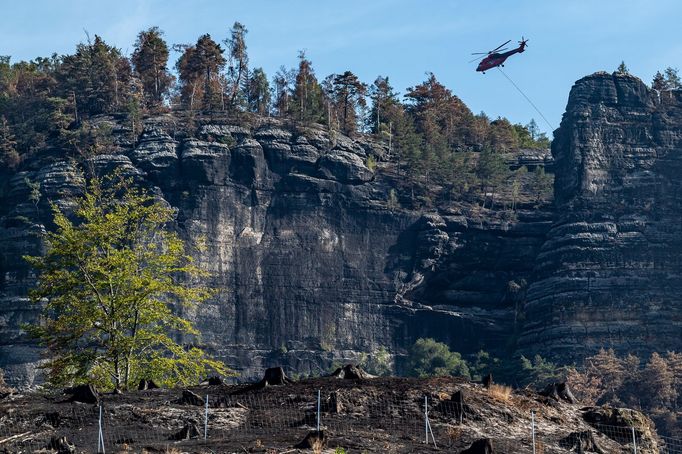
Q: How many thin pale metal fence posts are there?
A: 6